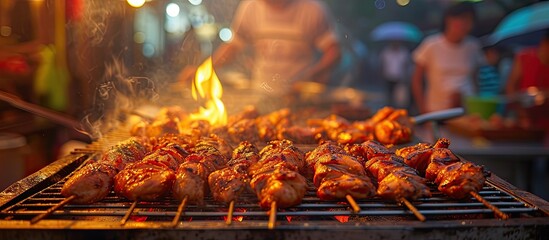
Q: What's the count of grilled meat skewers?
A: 8